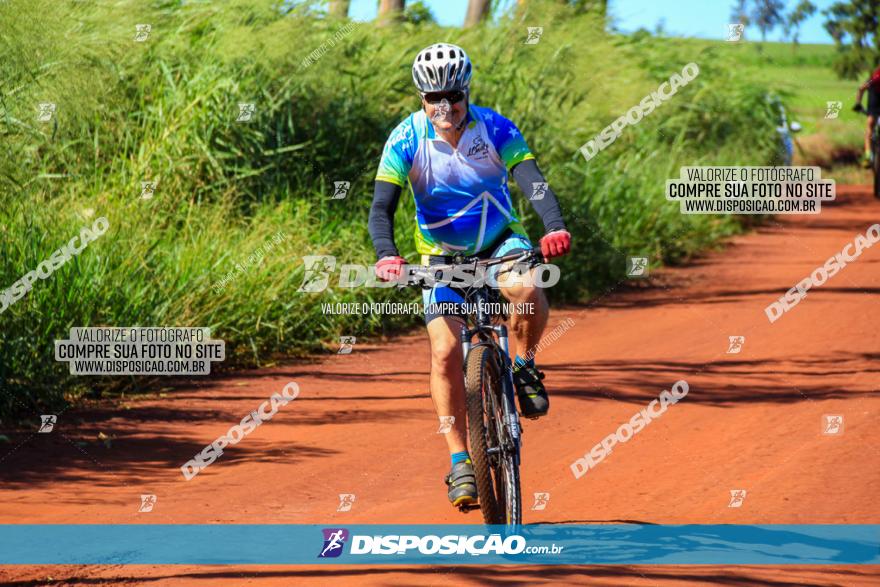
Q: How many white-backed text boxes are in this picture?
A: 2